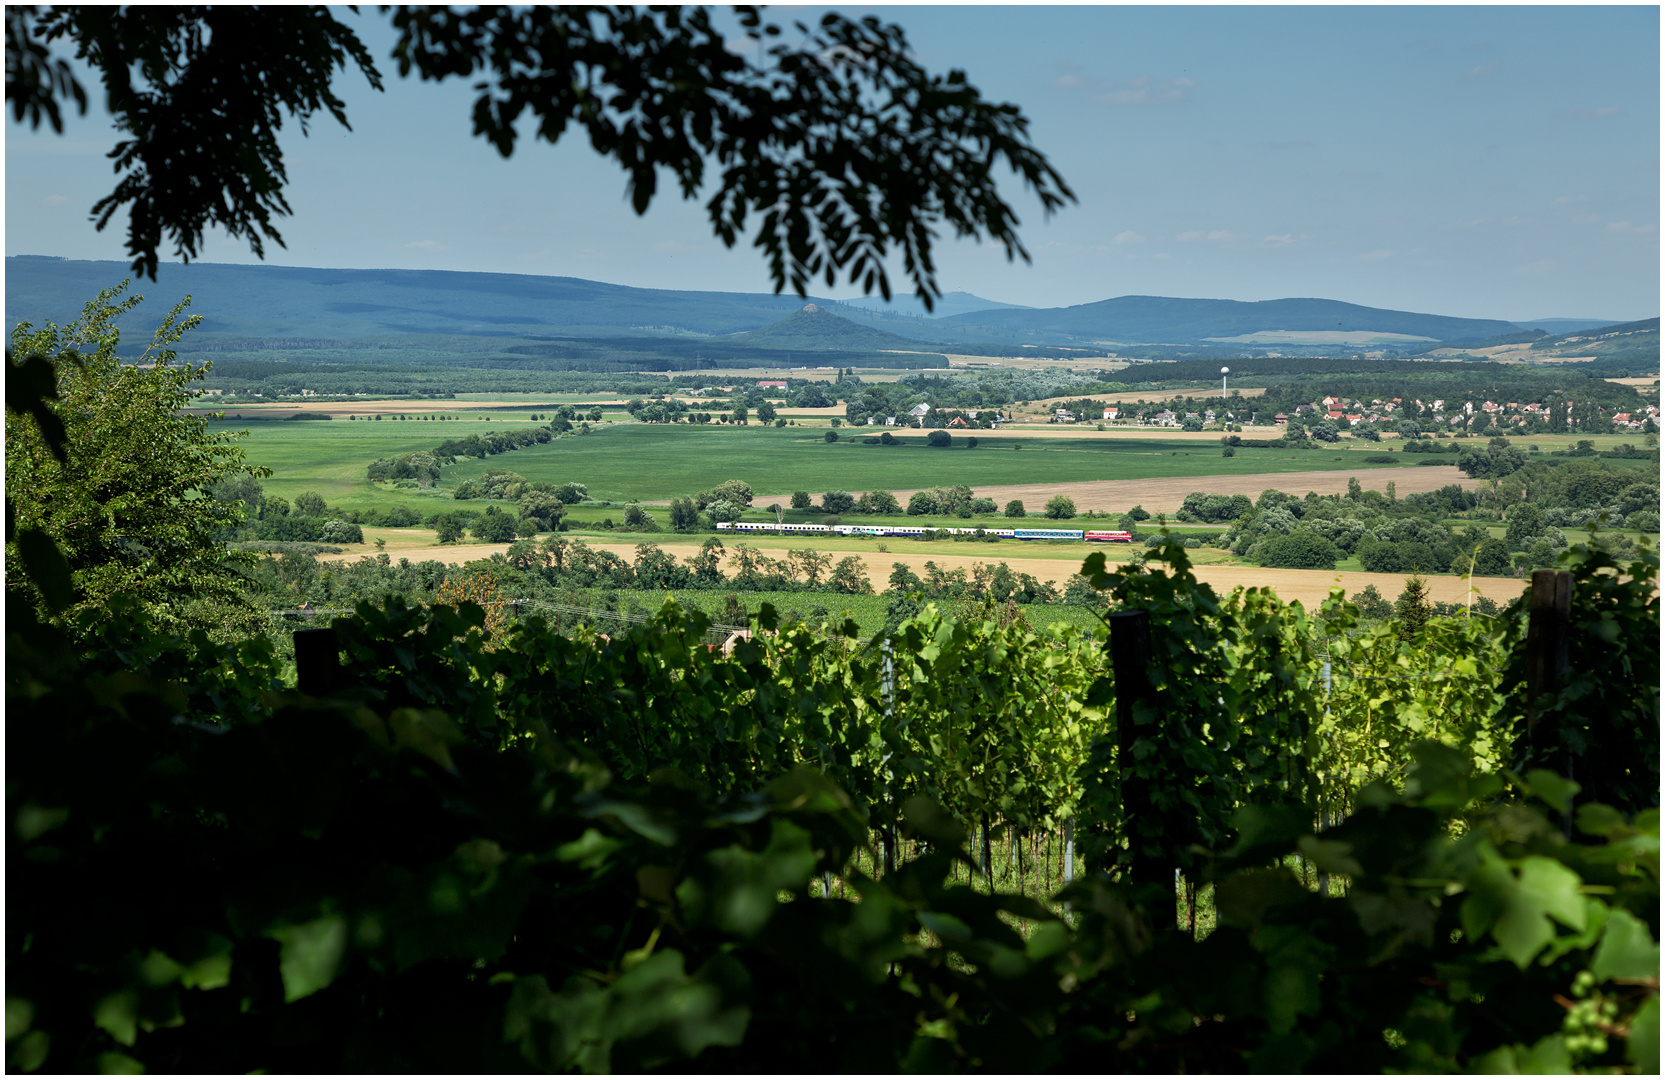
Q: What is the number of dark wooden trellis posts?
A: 3